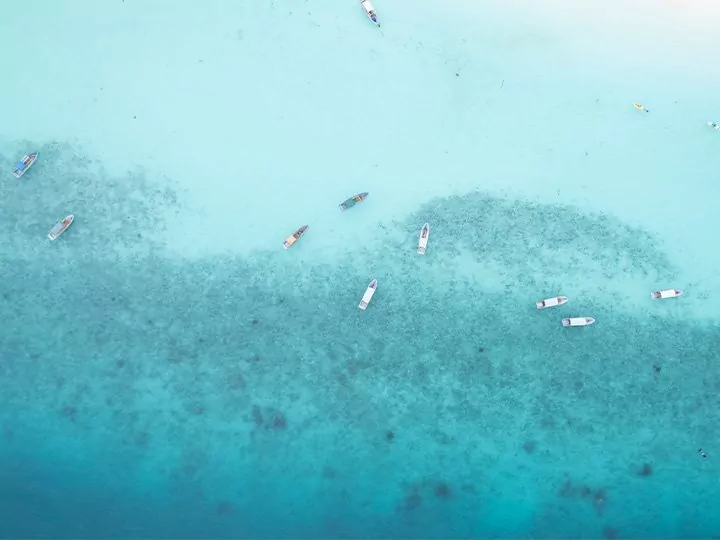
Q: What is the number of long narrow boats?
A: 10